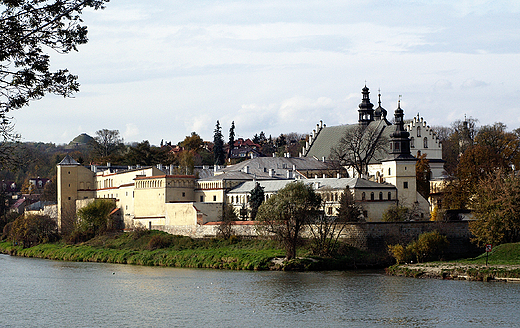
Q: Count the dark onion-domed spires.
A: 3